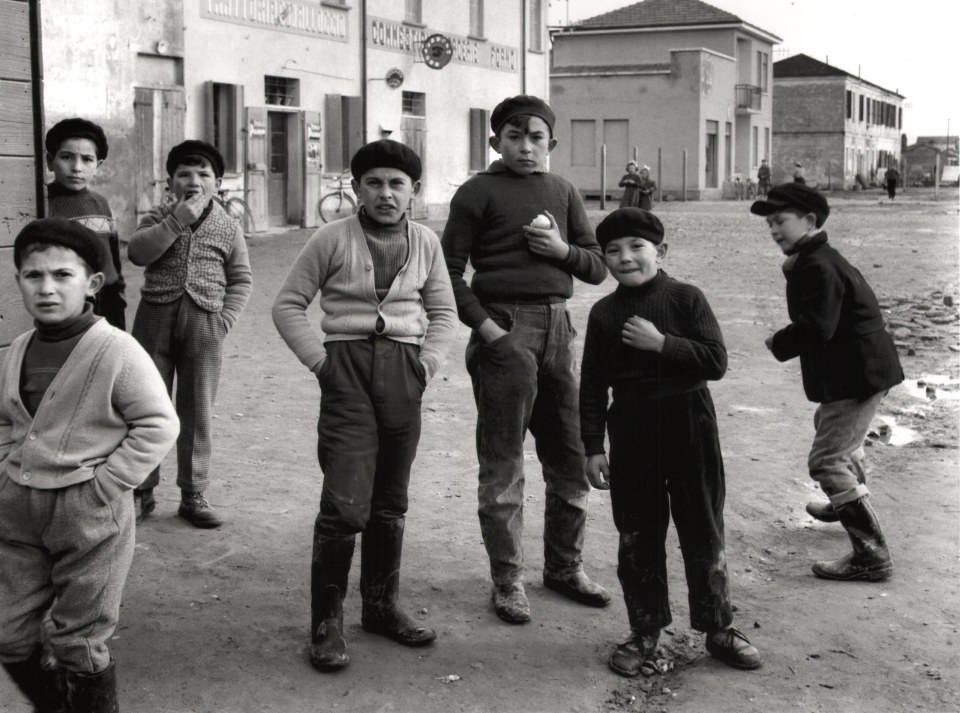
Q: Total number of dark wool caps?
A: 7